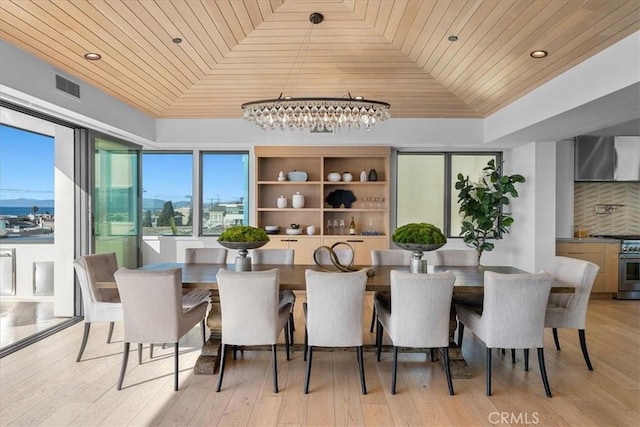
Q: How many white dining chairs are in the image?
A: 12